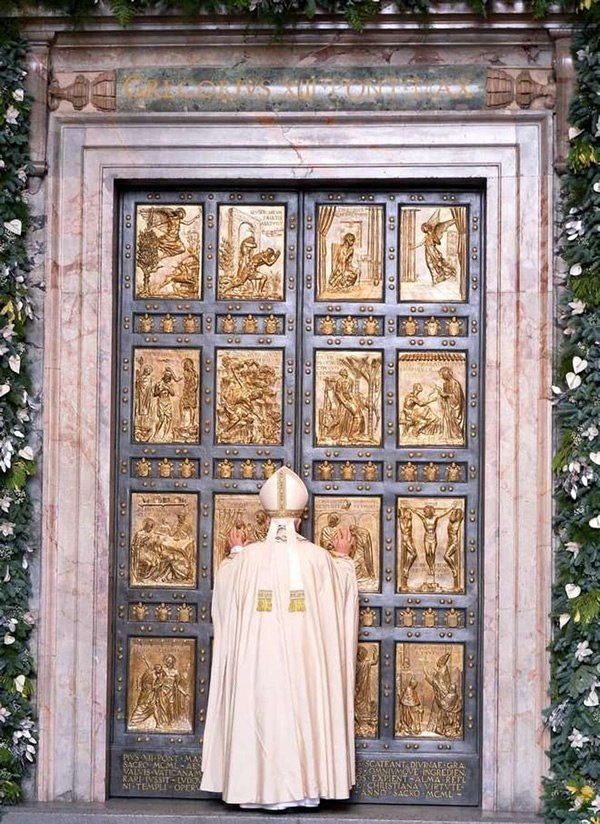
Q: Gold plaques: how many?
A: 15